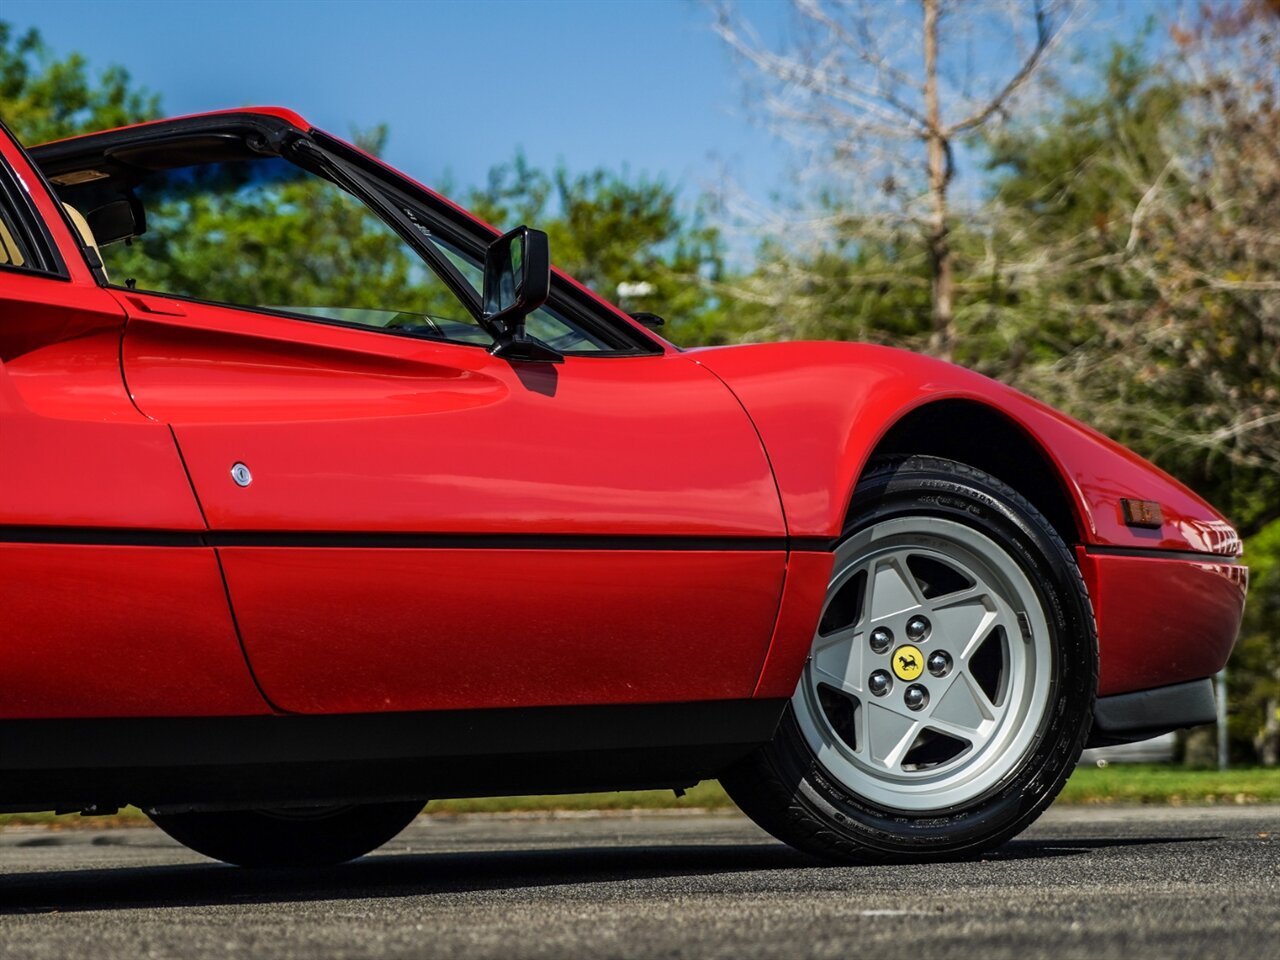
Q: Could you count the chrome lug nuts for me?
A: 5